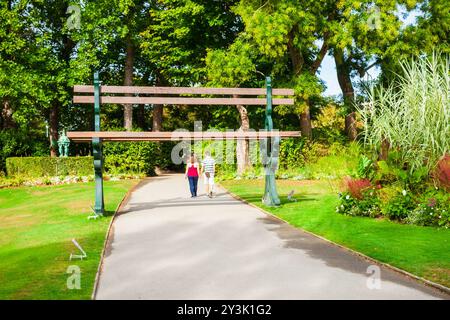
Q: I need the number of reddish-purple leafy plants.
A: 2